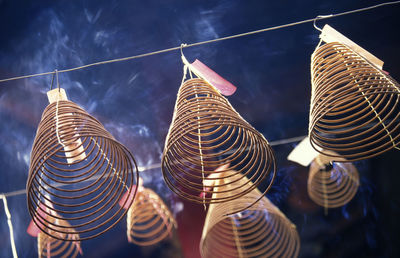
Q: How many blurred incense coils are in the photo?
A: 4